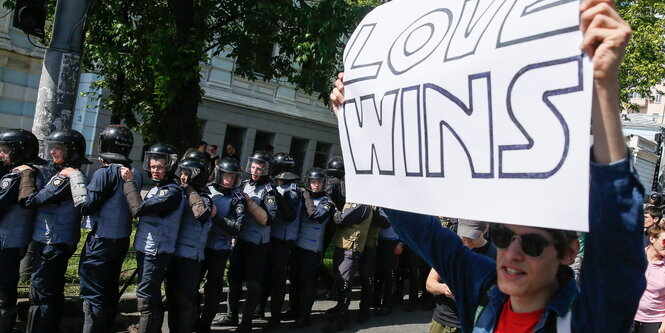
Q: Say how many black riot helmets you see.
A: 11